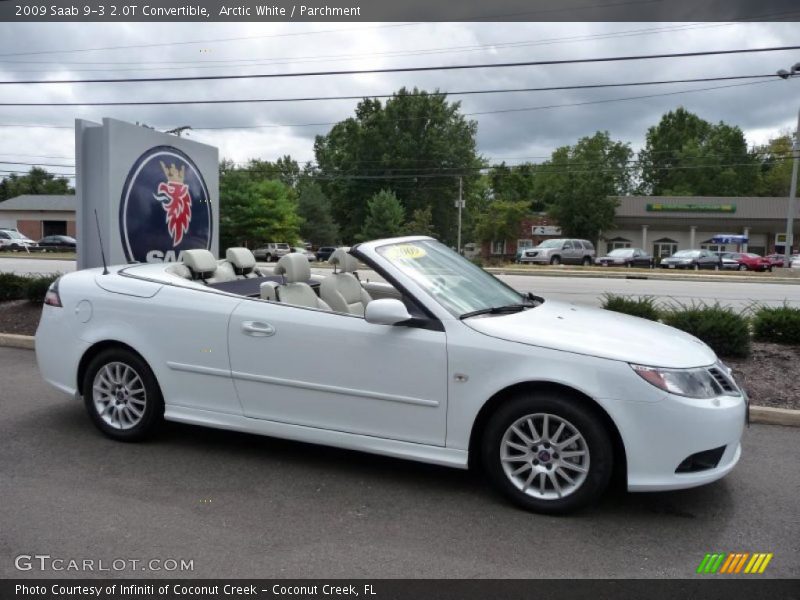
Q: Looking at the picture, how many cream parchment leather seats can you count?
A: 4